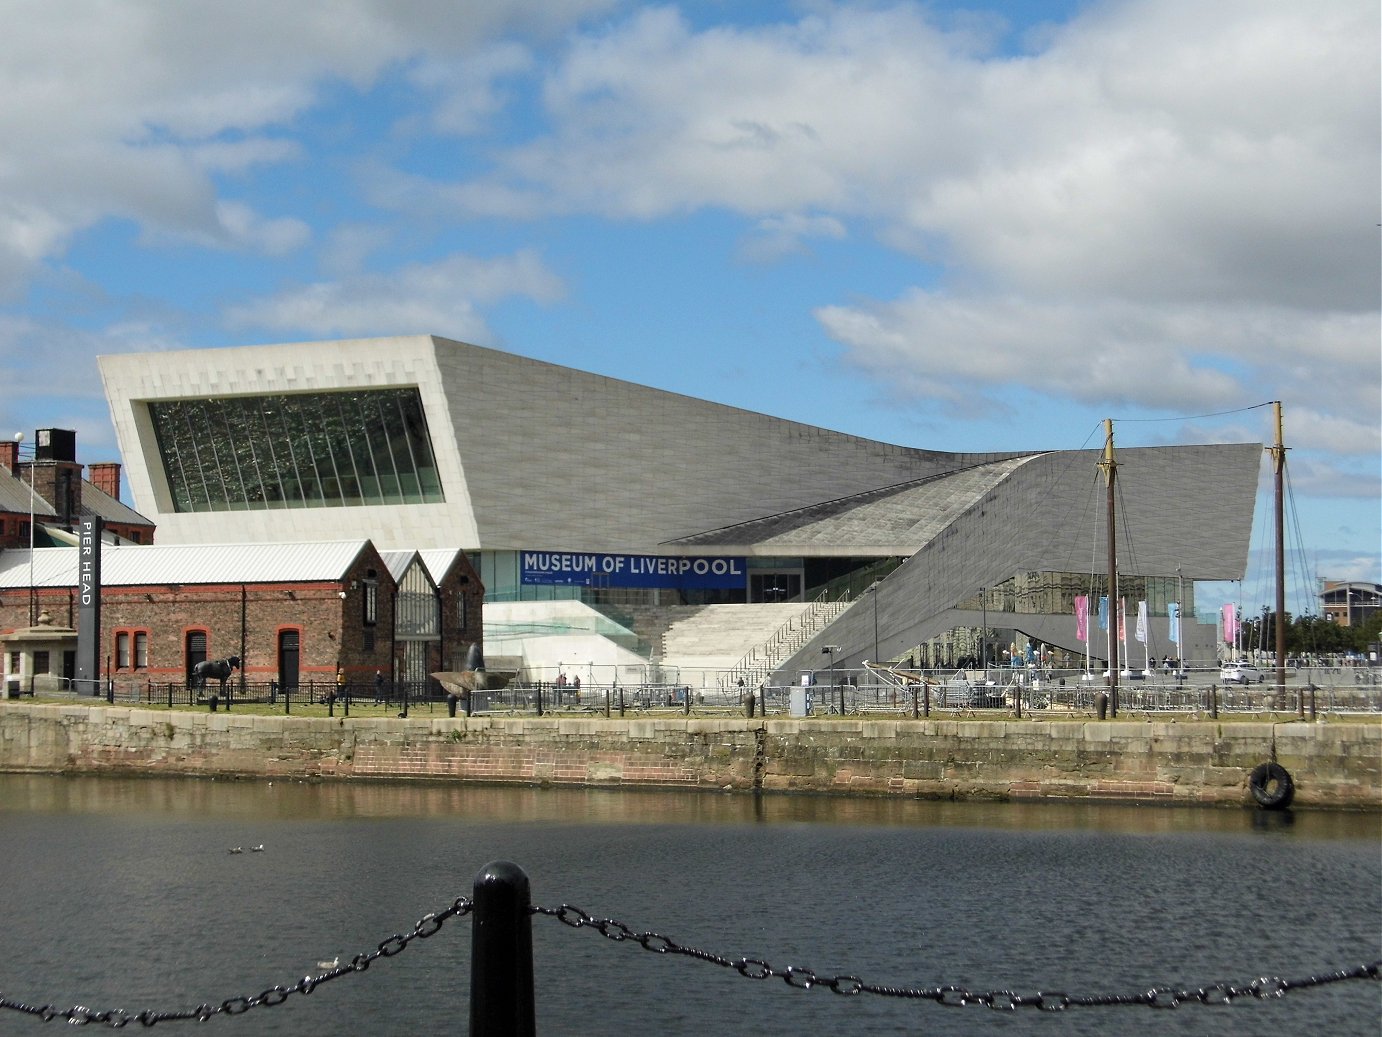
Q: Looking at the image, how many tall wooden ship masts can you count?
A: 2